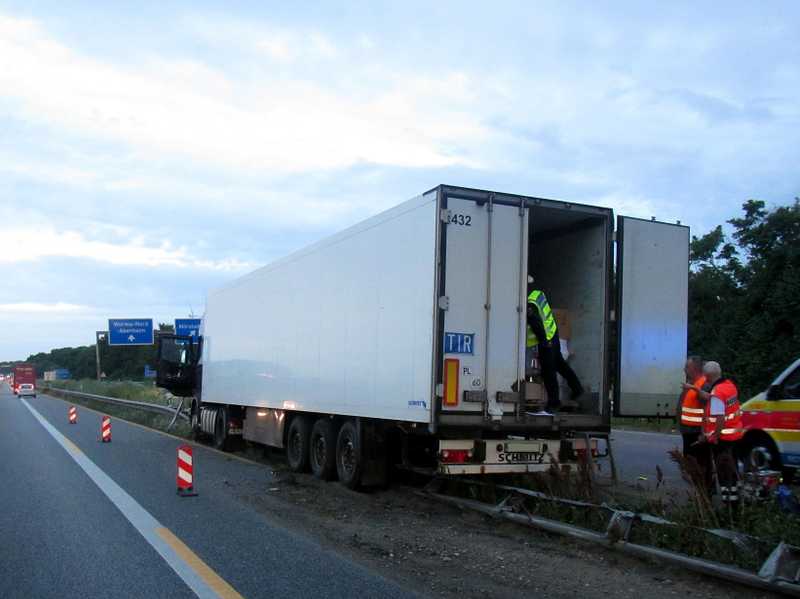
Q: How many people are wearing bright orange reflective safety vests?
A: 2